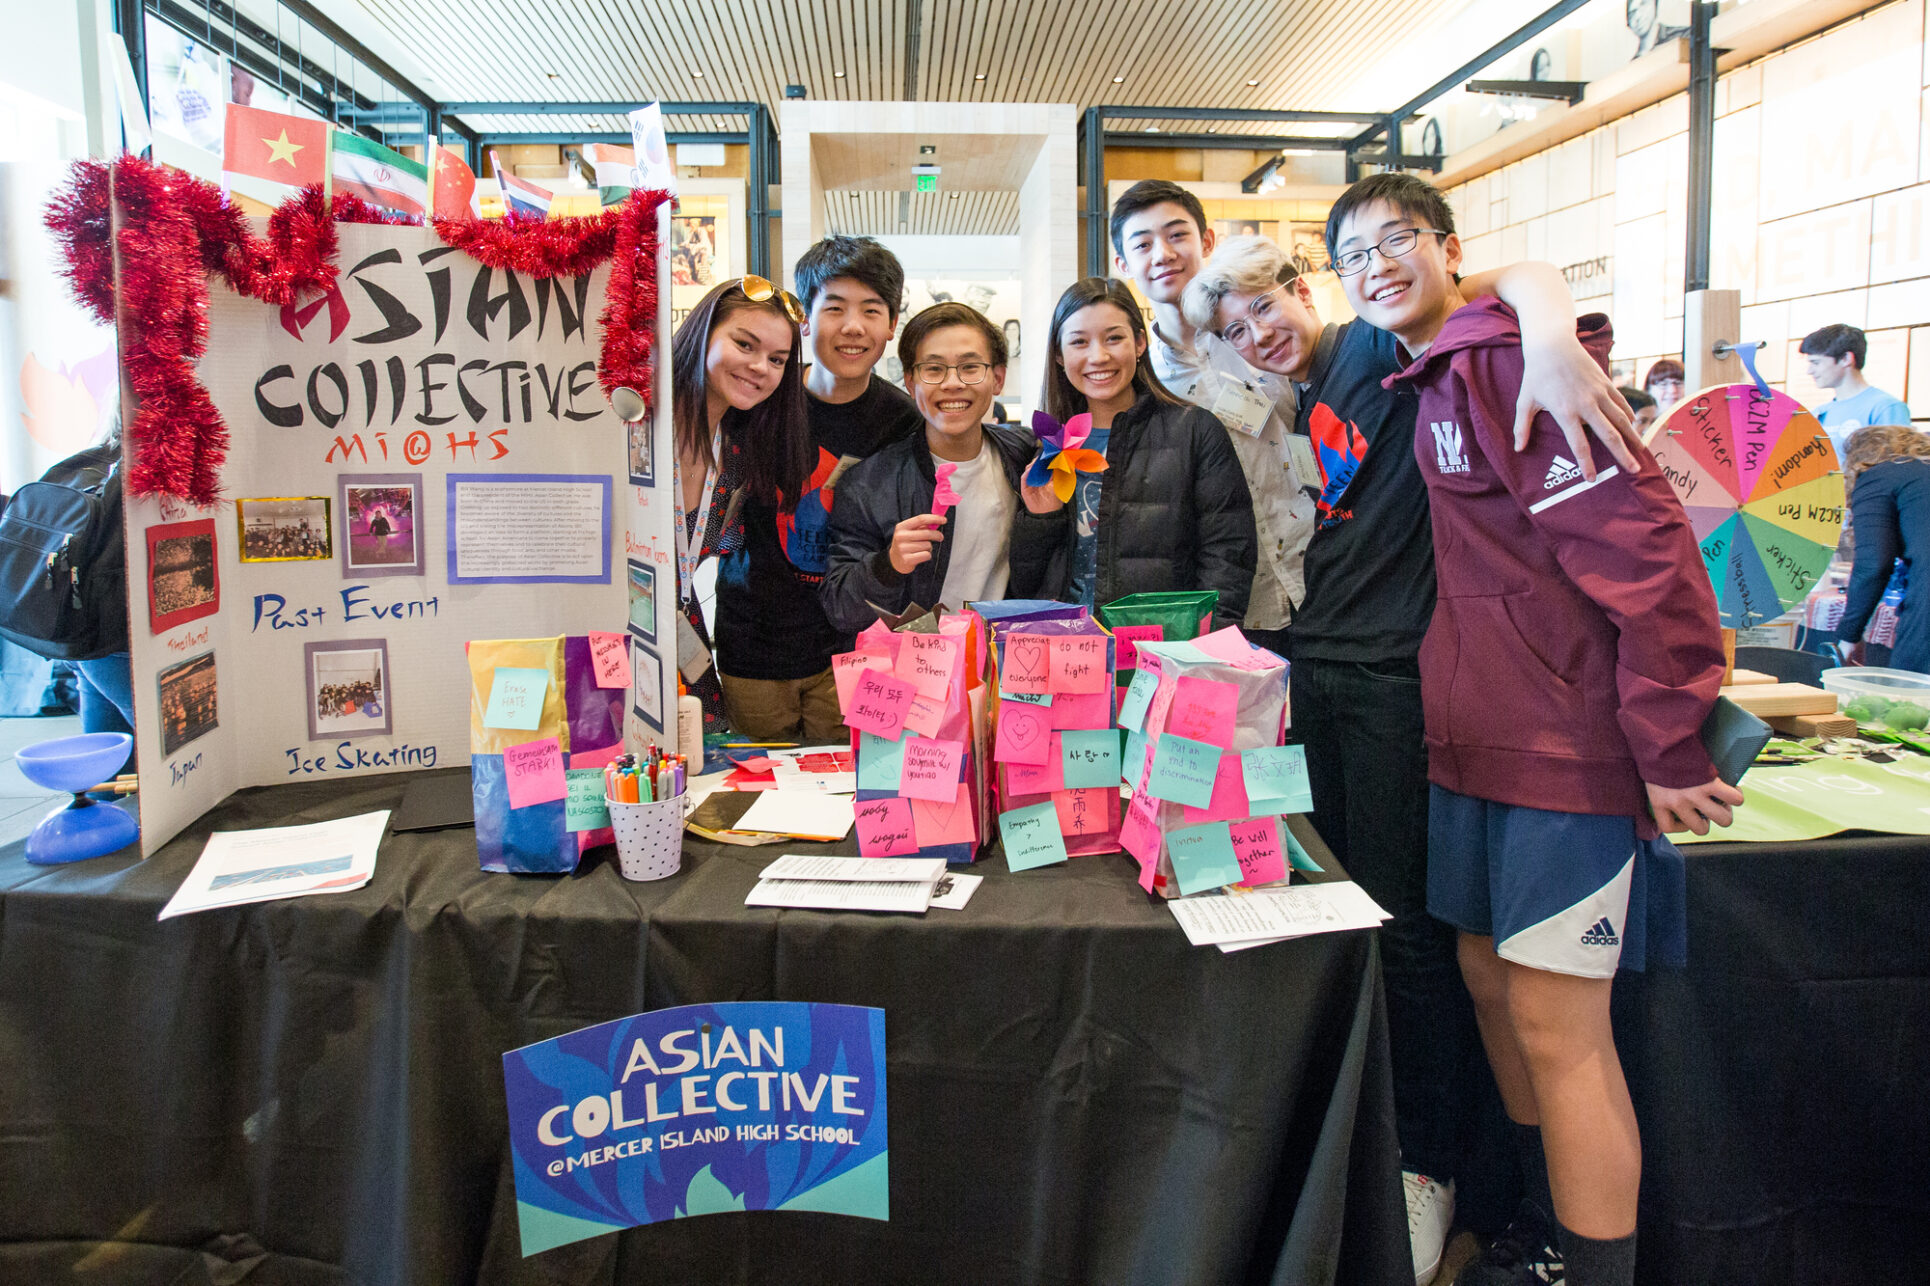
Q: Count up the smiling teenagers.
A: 7